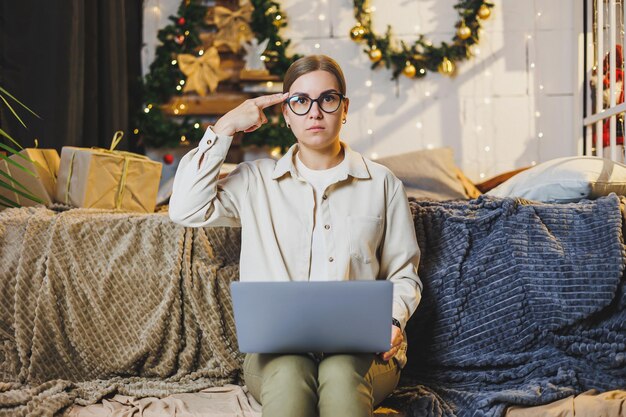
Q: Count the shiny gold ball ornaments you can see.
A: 6